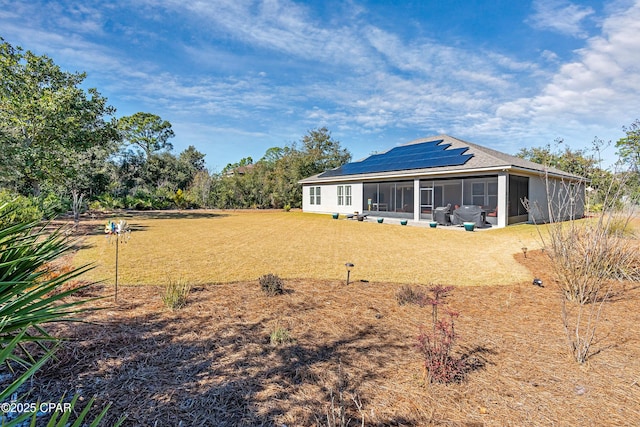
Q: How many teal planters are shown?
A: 5